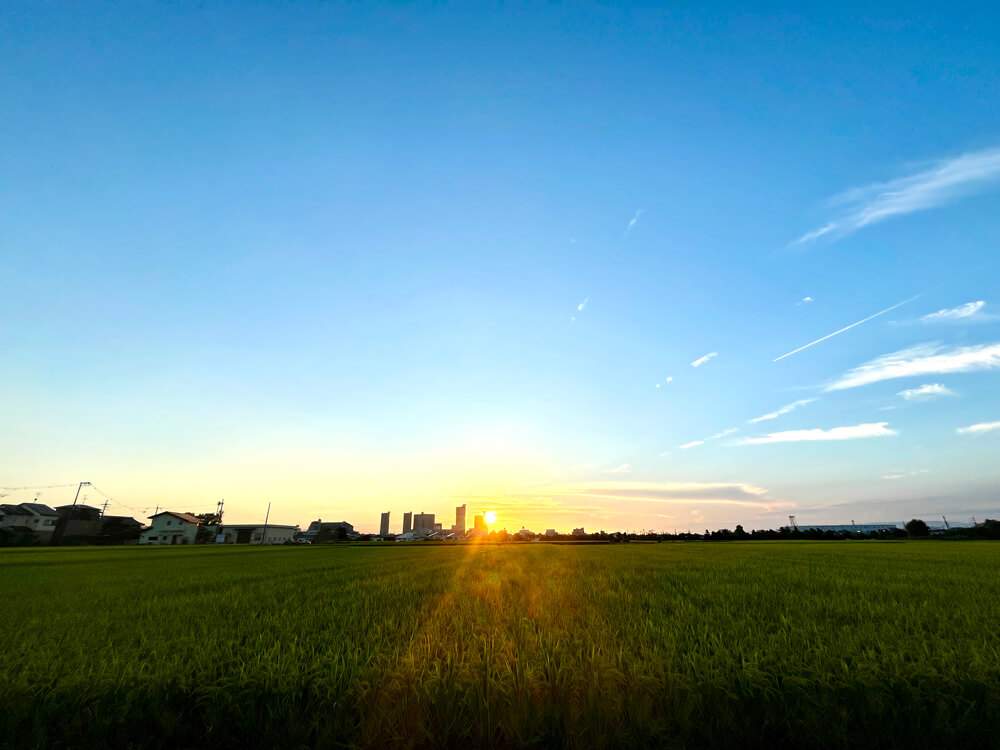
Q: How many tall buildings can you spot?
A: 5